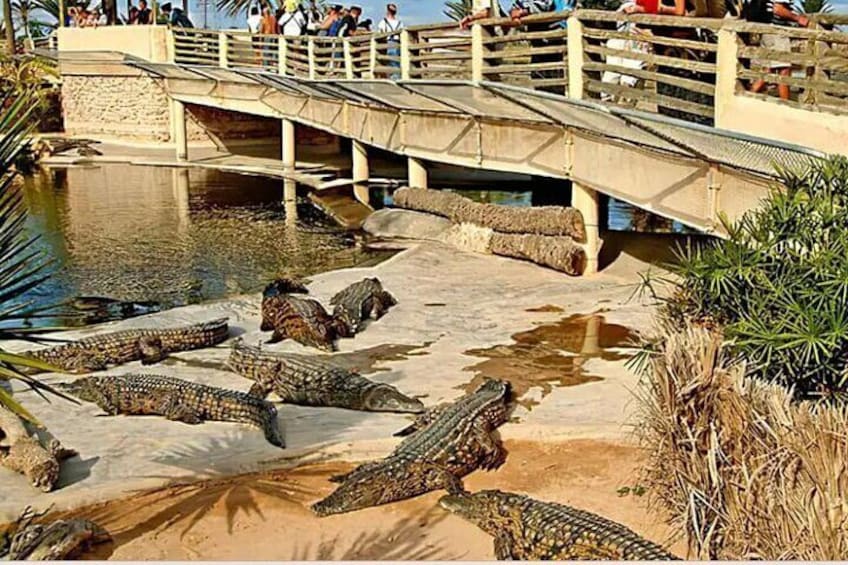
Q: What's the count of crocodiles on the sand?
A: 7